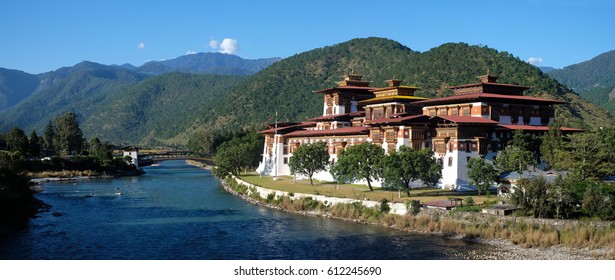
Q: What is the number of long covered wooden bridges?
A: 1